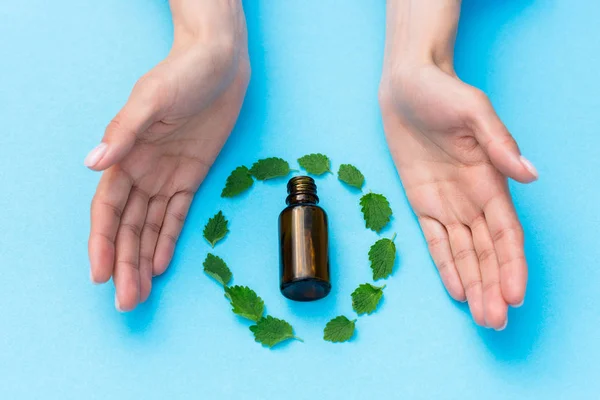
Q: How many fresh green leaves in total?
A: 12